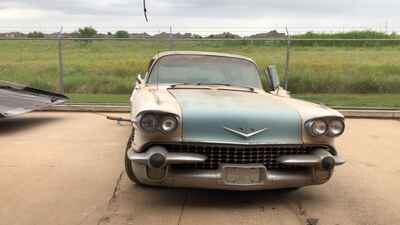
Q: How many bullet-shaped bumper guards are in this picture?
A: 2